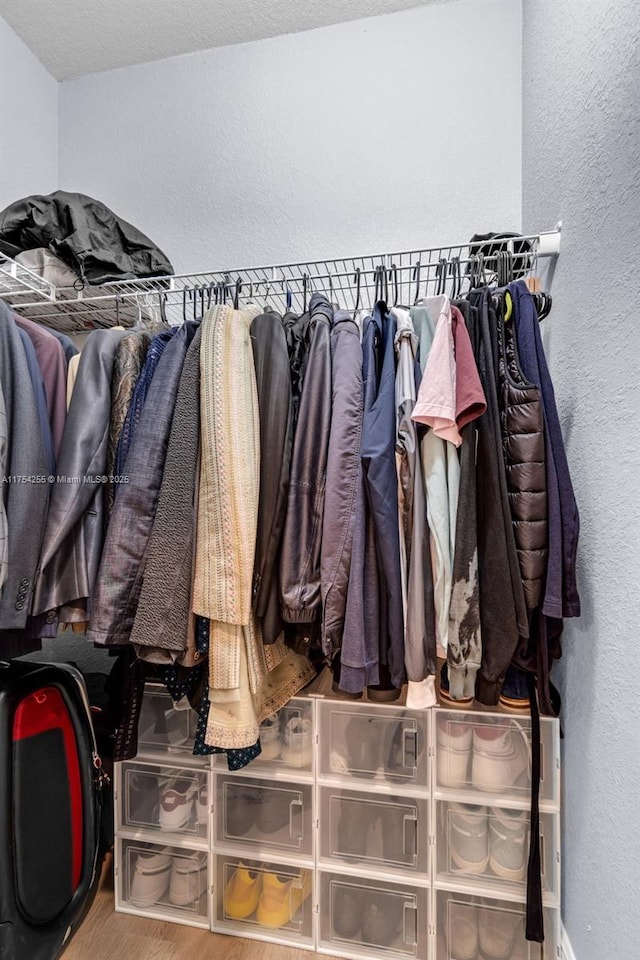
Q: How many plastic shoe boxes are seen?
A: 12